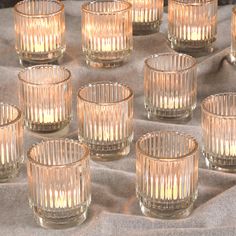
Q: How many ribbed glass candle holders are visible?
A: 12